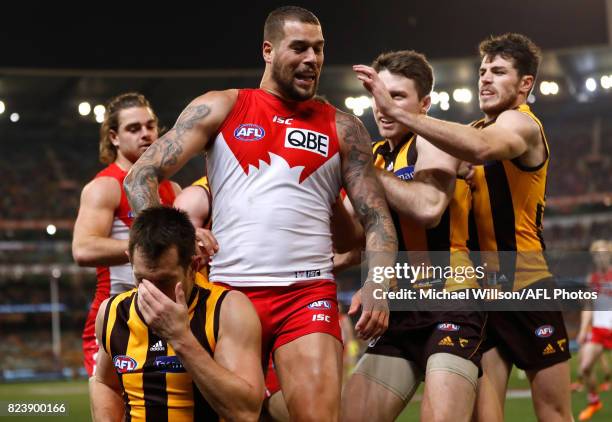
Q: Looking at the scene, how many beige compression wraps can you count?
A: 2